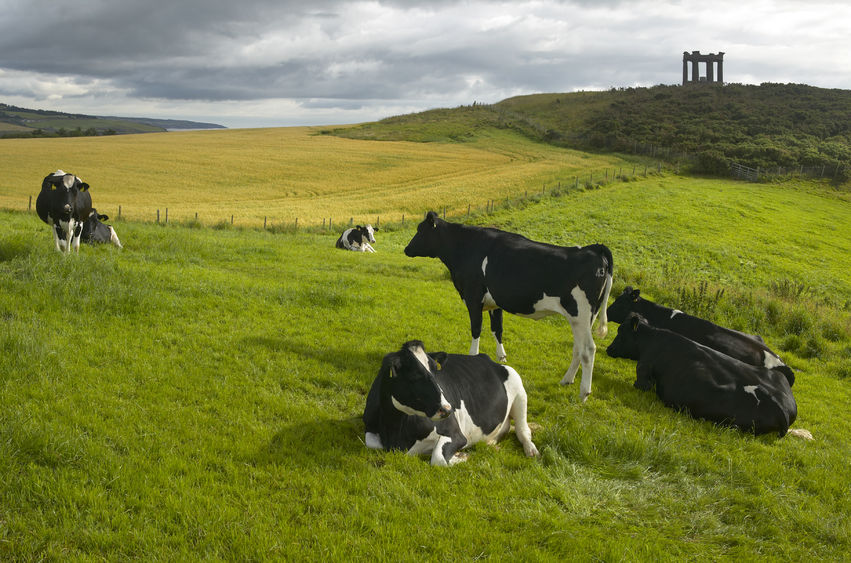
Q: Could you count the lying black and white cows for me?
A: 5